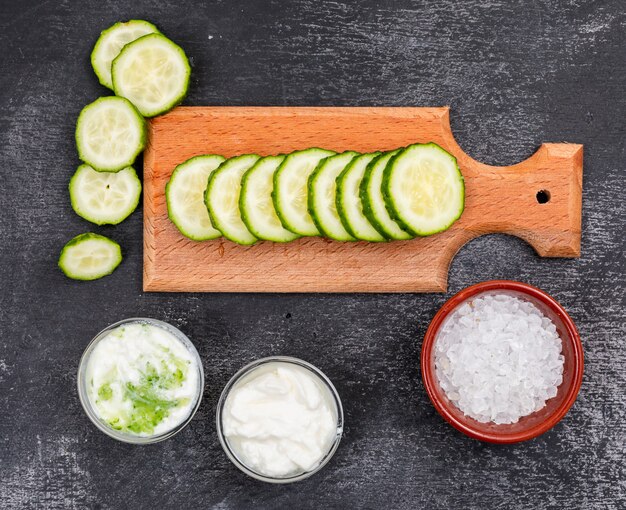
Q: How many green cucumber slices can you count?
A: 13